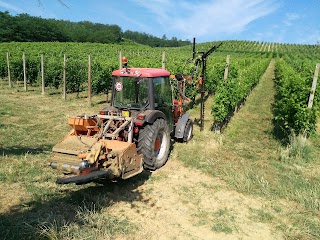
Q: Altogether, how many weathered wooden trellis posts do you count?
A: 9